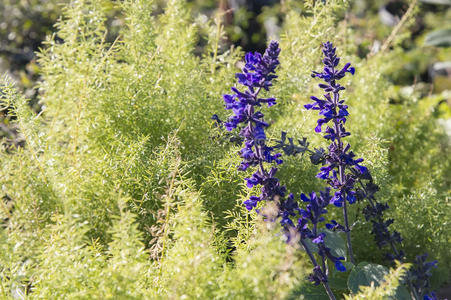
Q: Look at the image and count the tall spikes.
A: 2